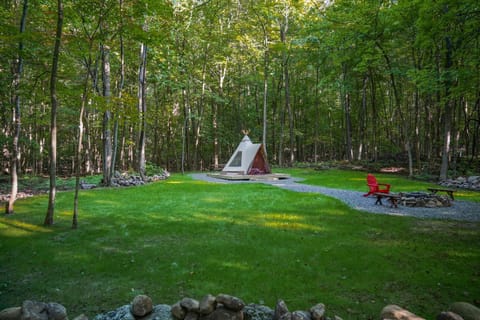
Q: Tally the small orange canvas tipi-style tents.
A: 0